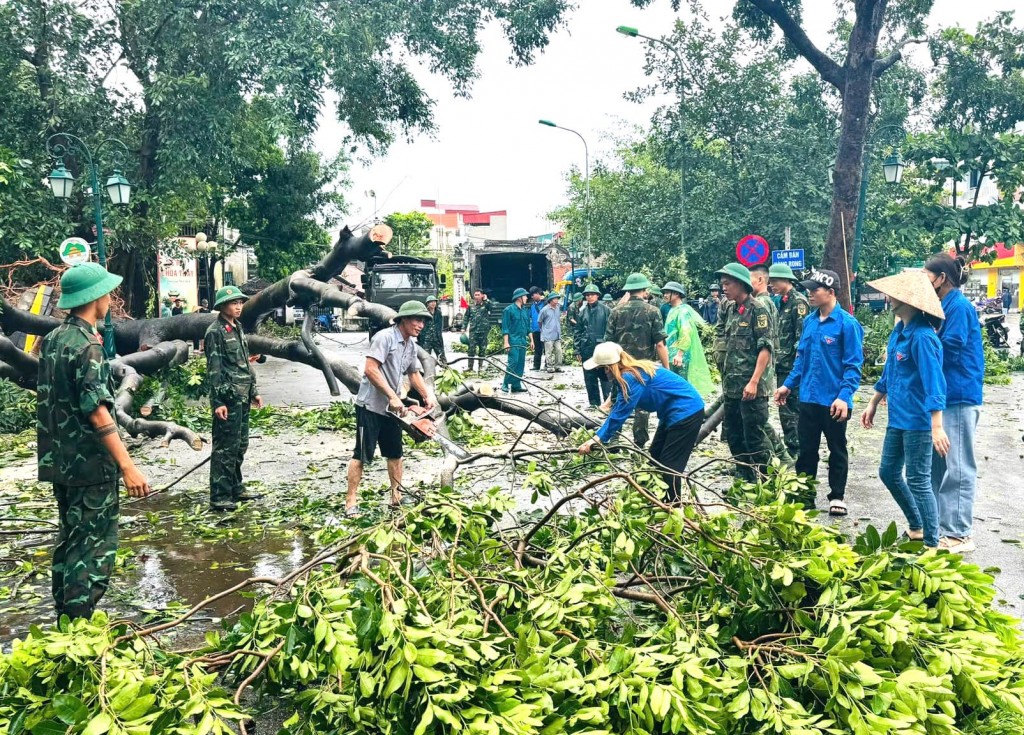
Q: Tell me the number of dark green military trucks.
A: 2